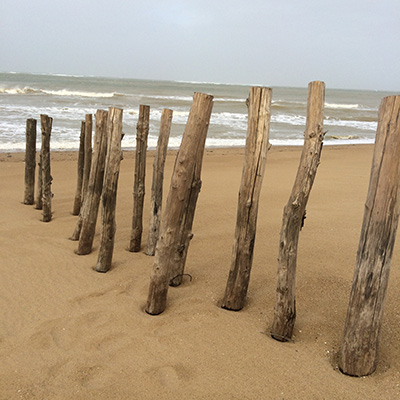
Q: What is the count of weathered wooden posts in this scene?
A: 14